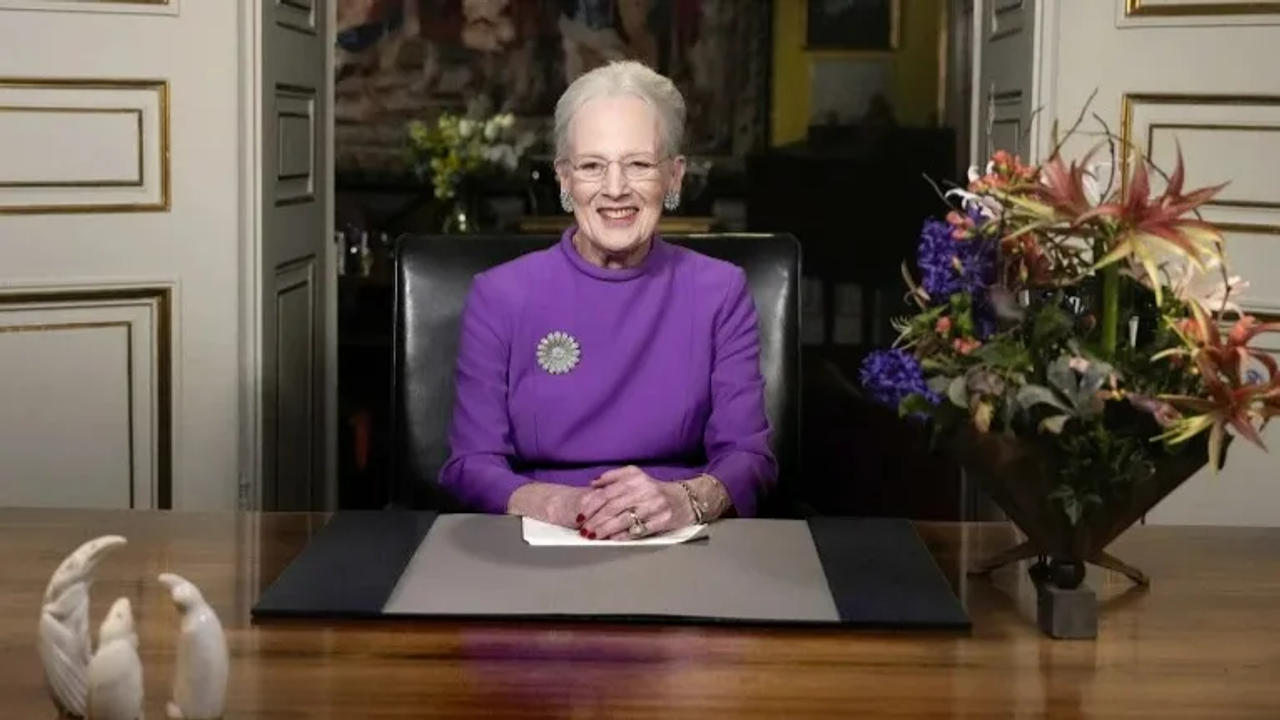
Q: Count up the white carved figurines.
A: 3